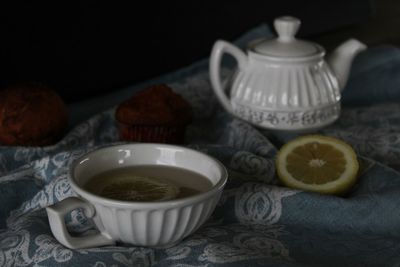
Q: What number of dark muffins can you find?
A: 2